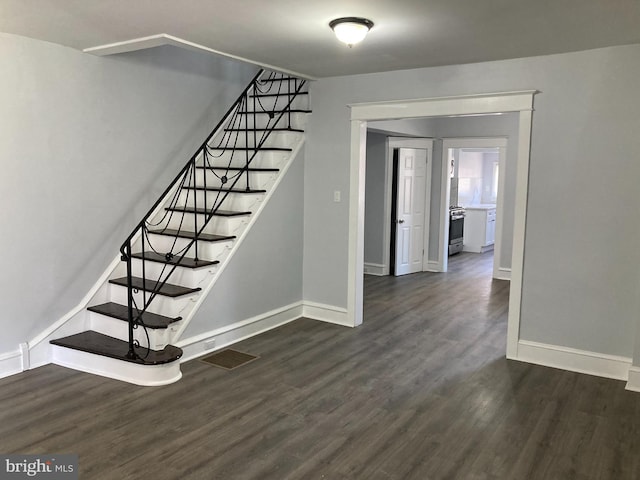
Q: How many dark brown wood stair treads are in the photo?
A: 13